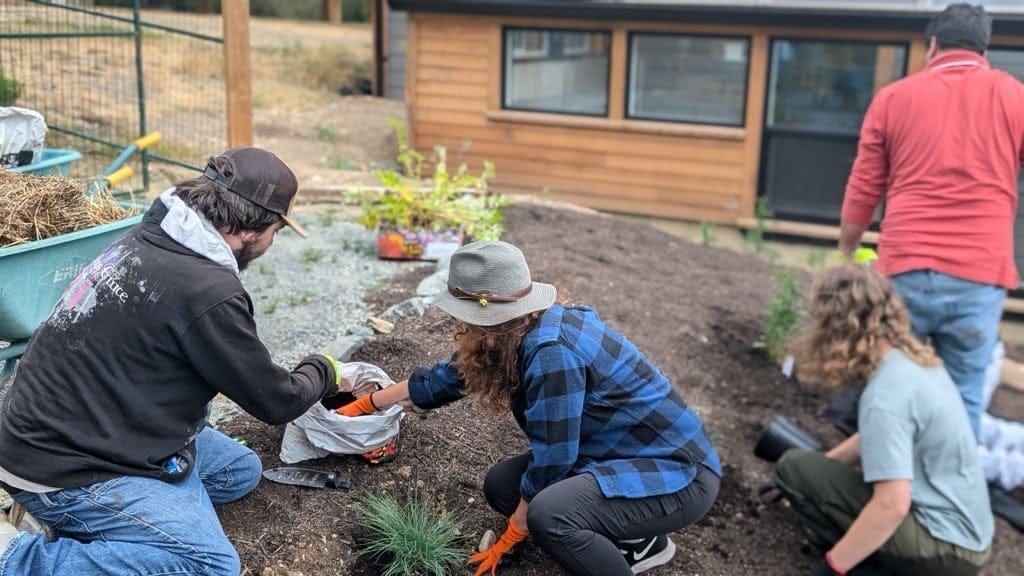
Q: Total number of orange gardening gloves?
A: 2